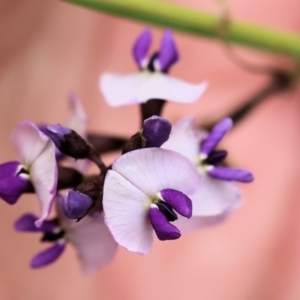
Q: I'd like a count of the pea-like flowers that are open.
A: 5